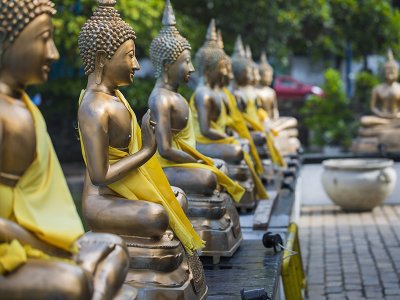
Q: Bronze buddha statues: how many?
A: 9